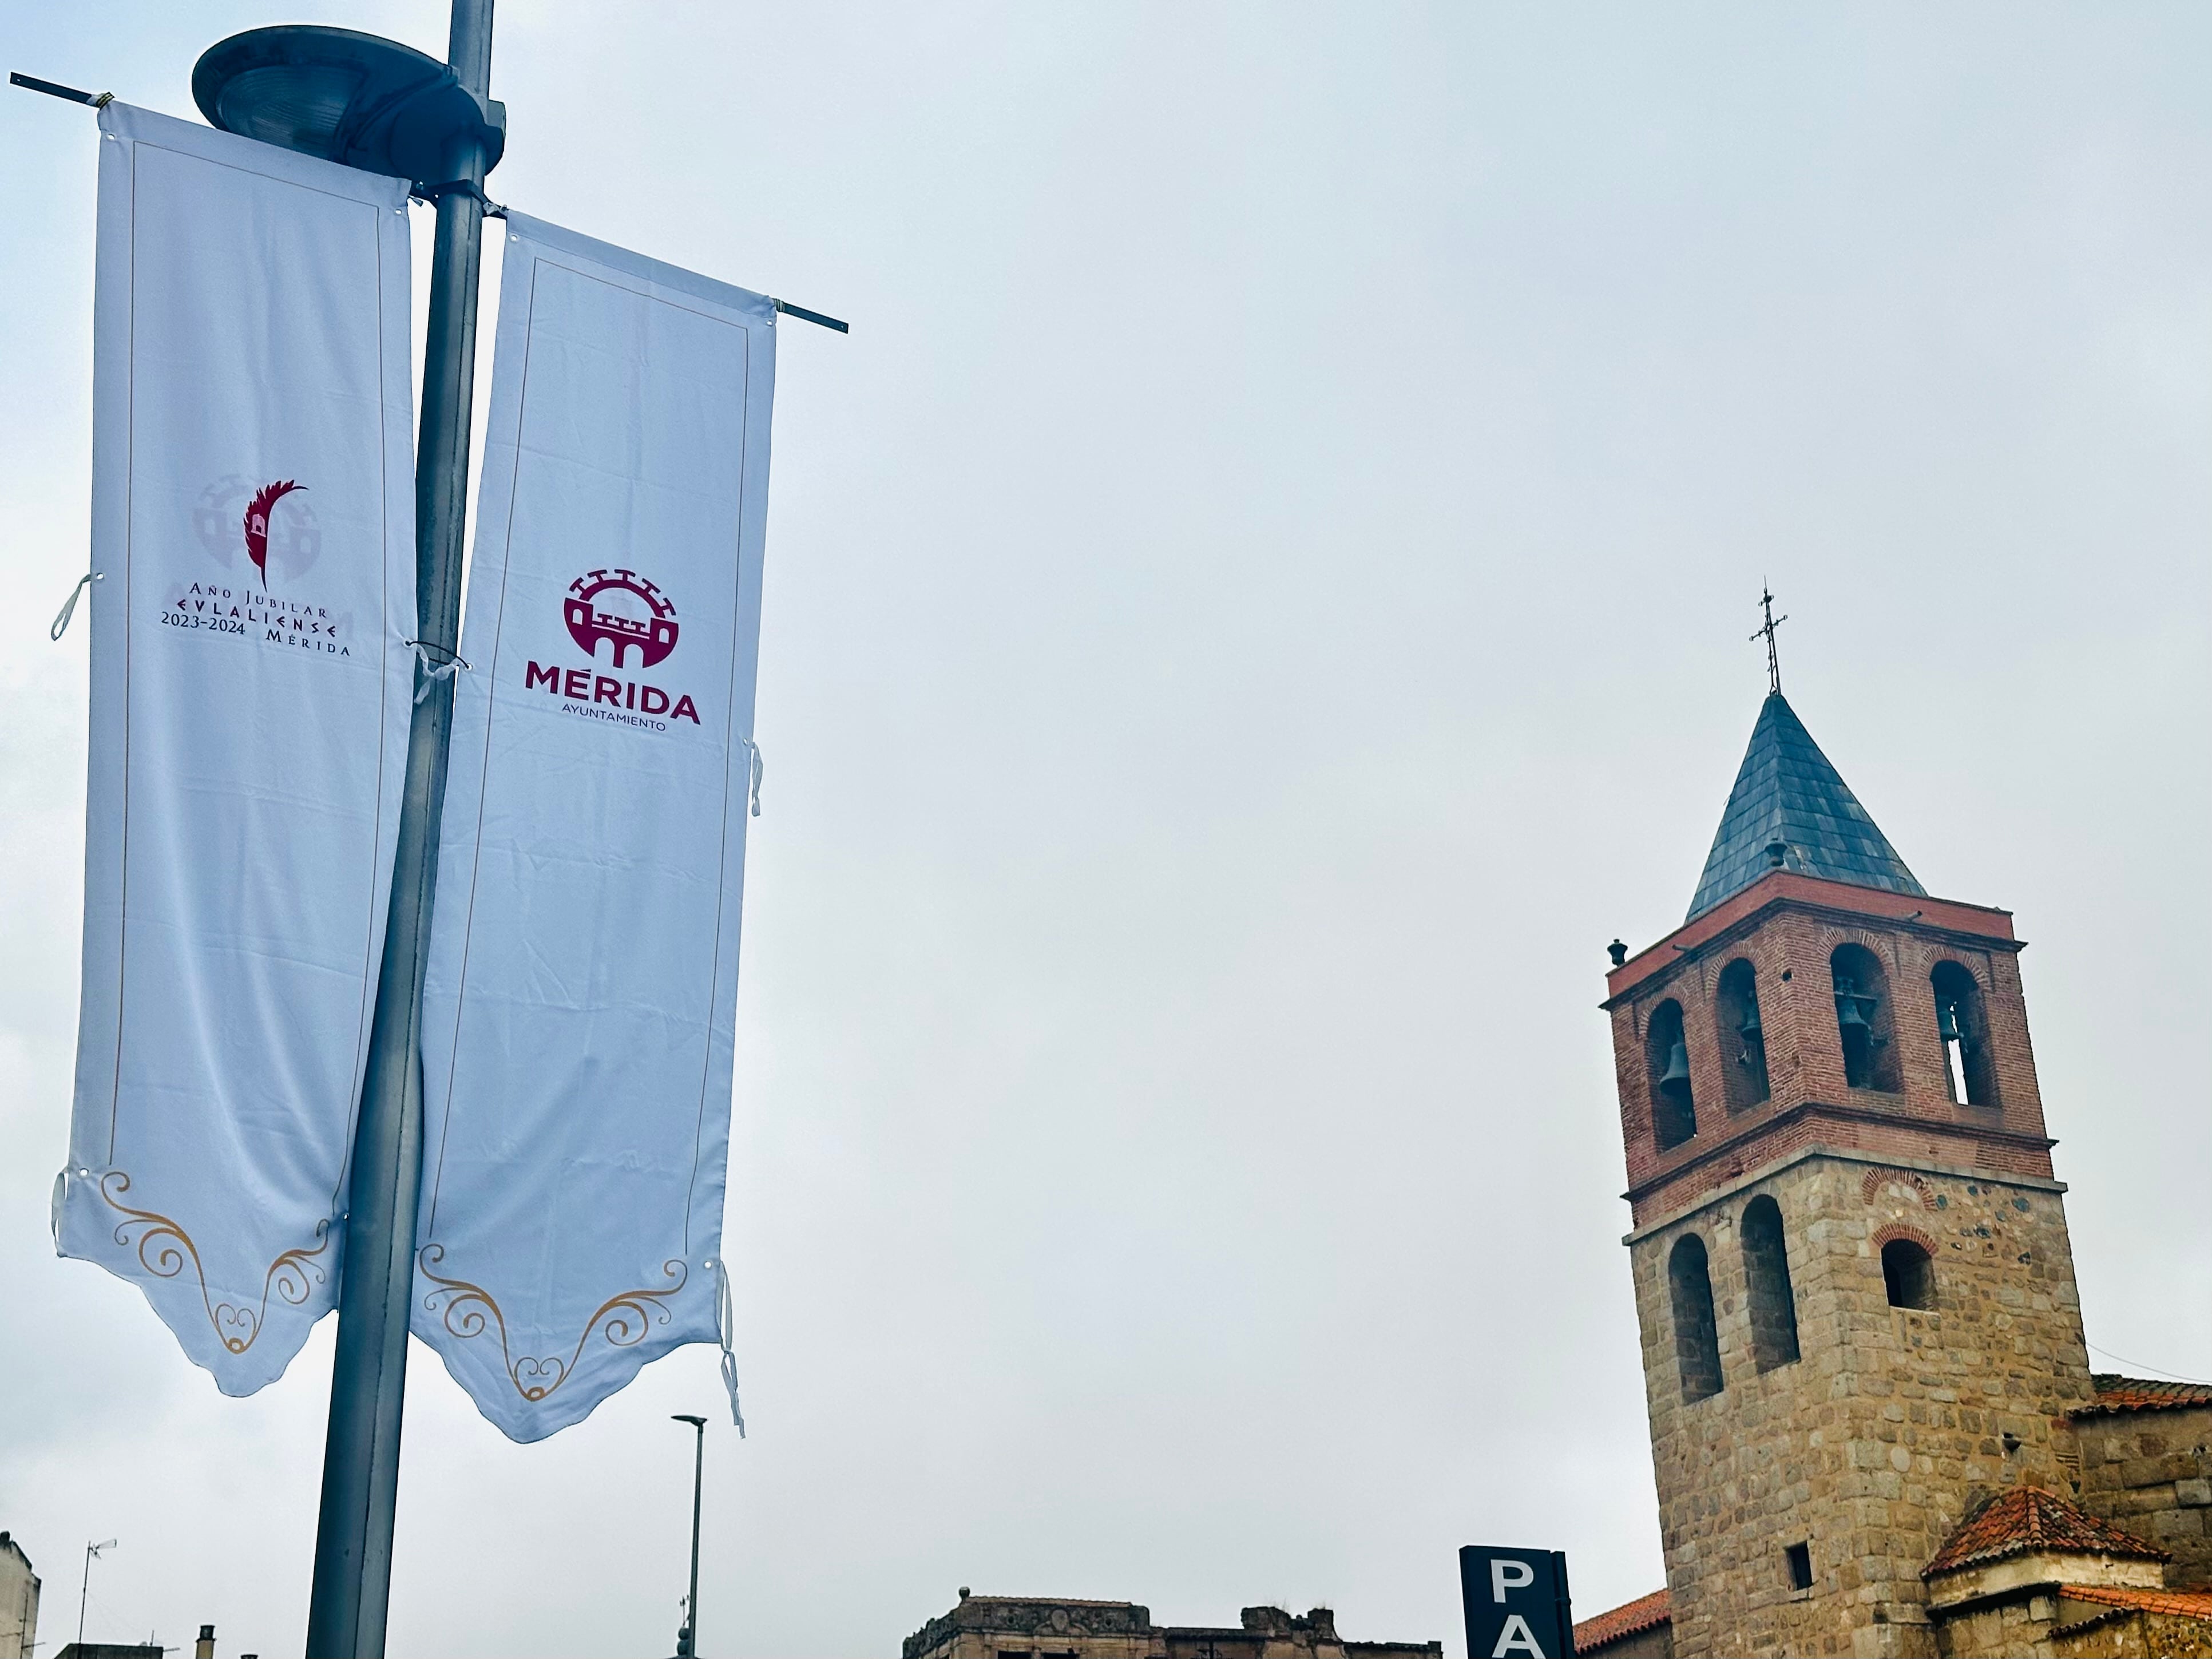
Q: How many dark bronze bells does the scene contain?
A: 4